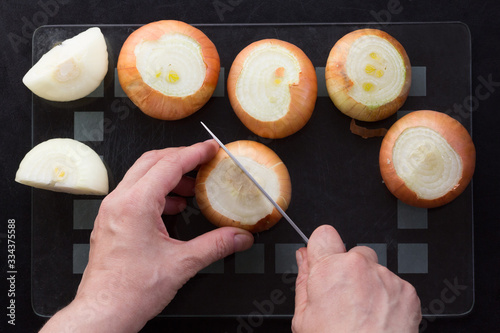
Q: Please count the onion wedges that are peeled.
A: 2